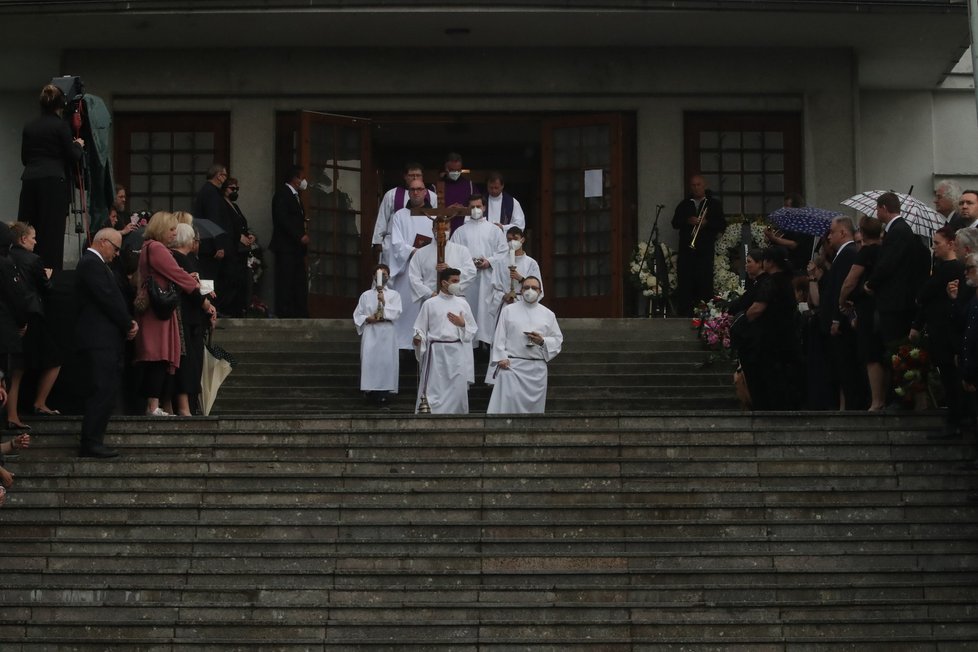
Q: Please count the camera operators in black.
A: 1